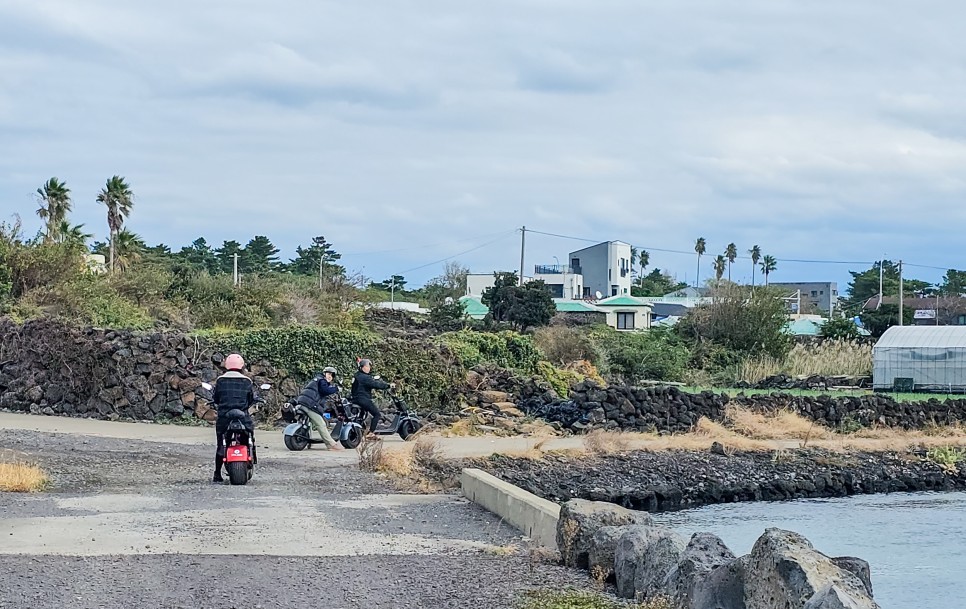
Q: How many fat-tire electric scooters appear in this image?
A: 3